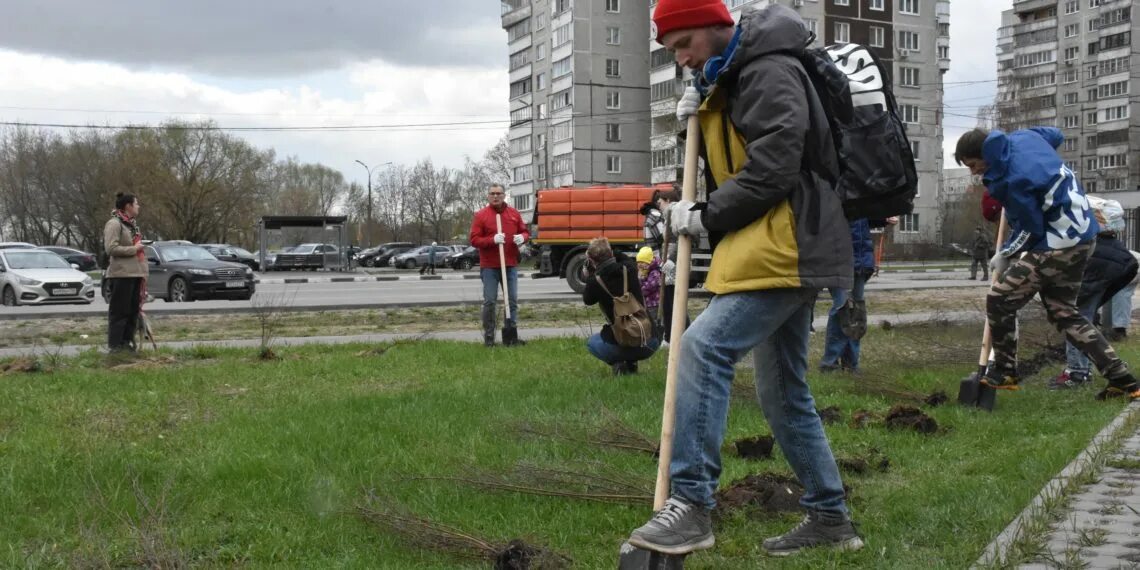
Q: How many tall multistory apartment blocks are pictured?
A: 3